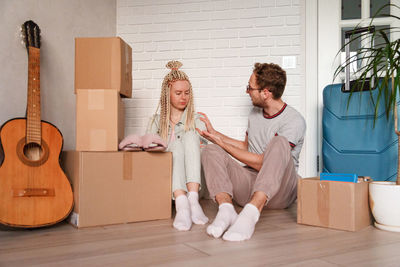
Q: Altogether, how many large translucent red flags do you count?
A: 0